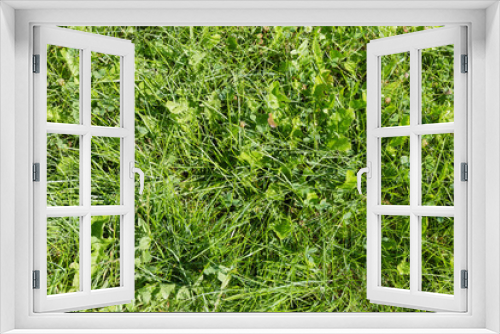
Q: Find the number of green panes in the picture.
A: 12